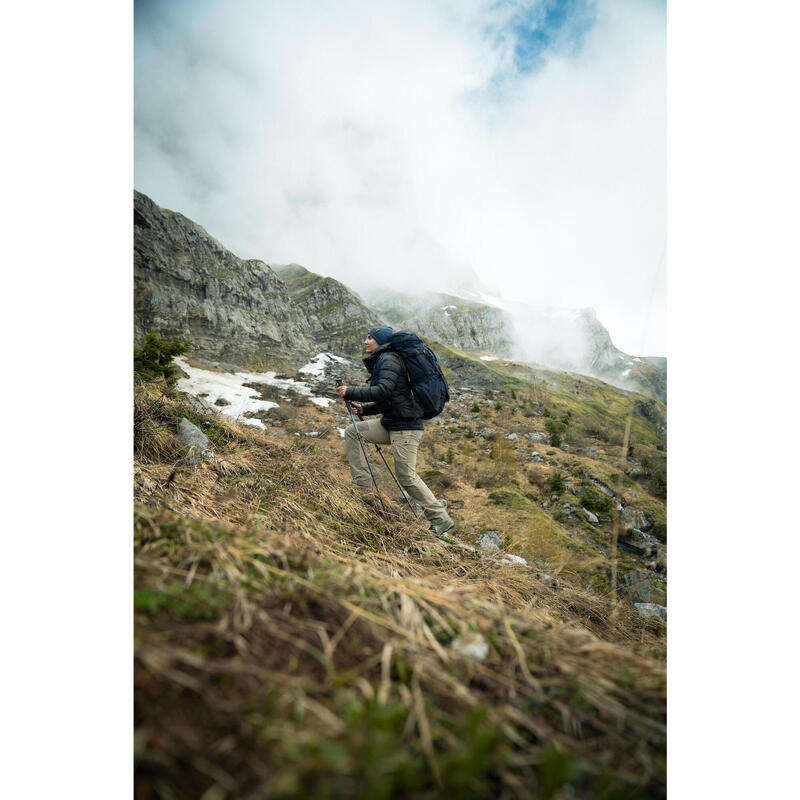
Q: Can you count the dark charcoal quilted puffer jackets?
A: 1